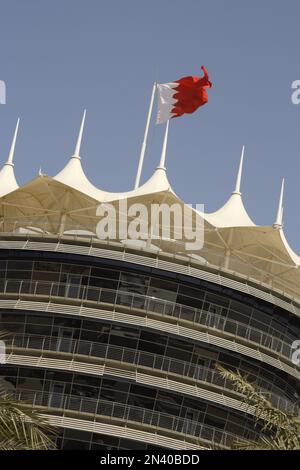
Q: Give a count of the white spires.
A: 5